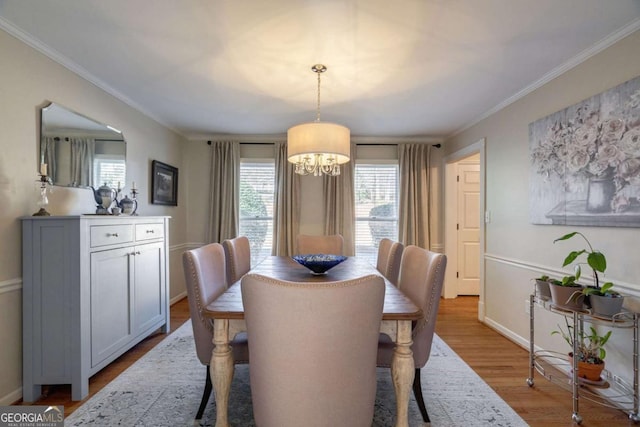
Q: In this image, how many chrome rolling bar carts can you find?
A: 1